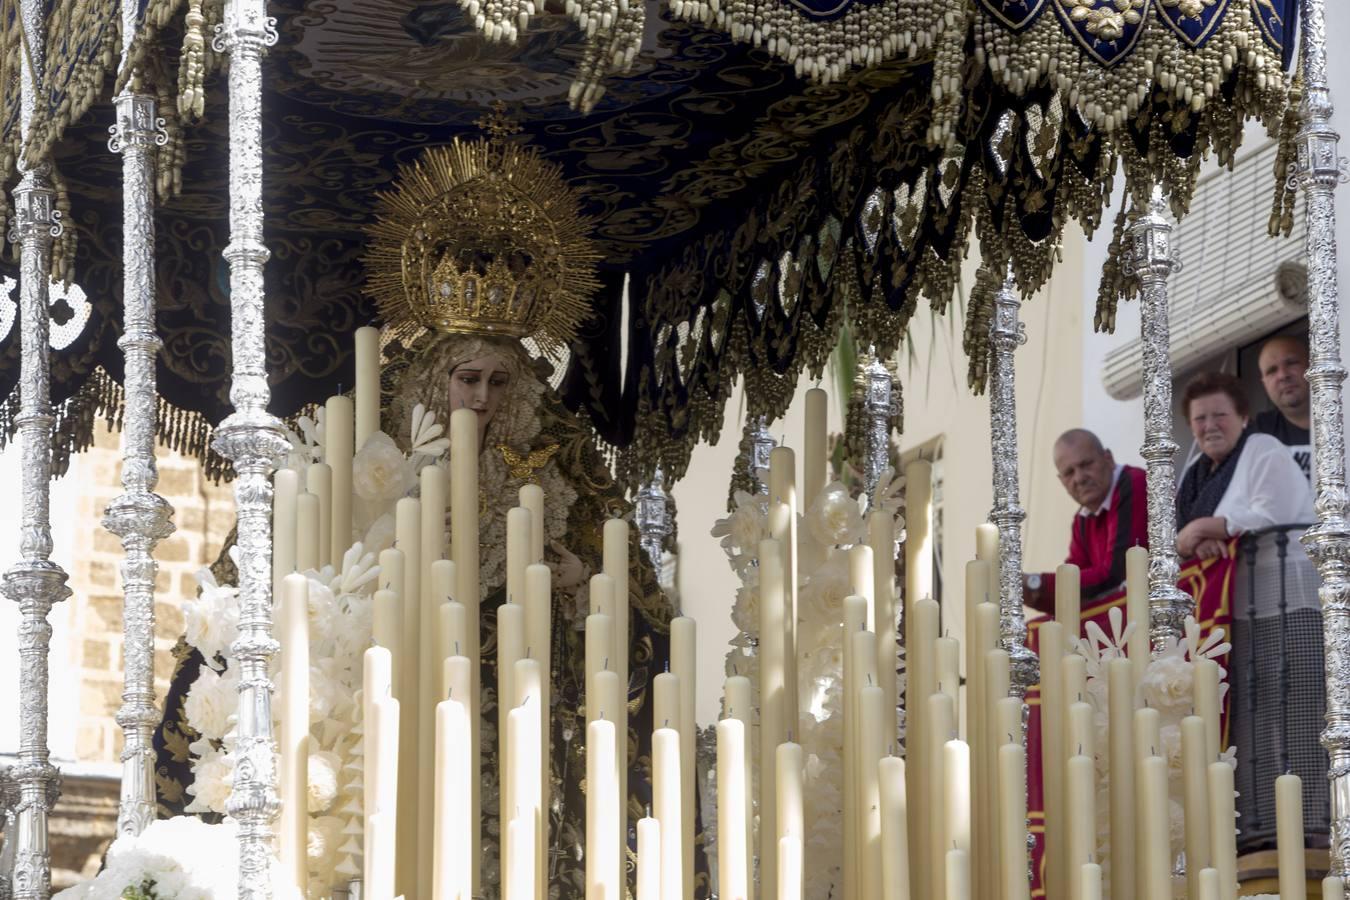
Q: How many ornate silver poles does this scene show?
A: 9